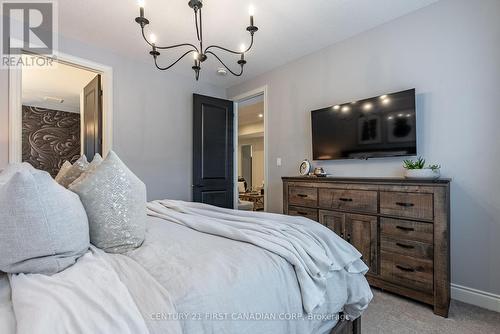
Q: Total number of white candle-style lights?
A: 5